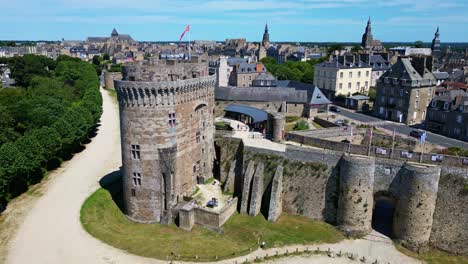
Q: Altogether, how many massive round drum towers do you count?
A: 3